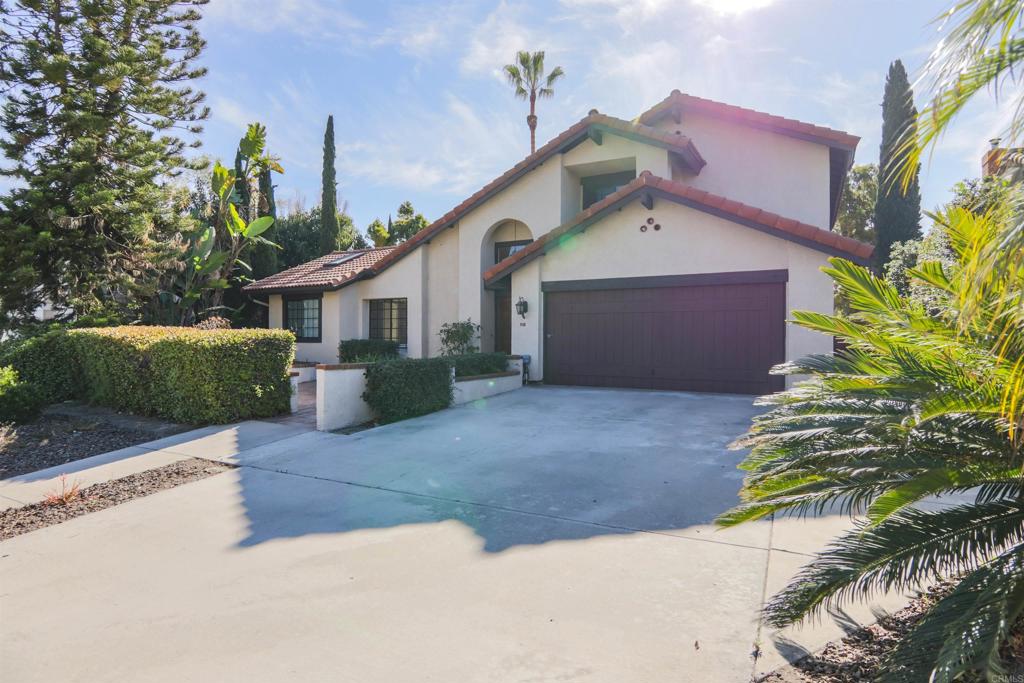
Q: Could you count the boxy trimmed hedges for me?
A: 4